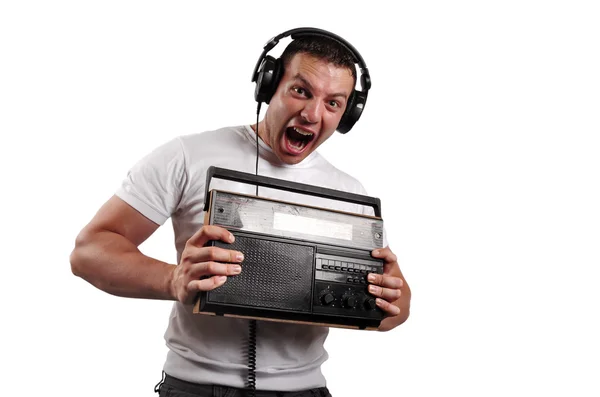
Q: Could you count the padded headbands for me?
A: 1